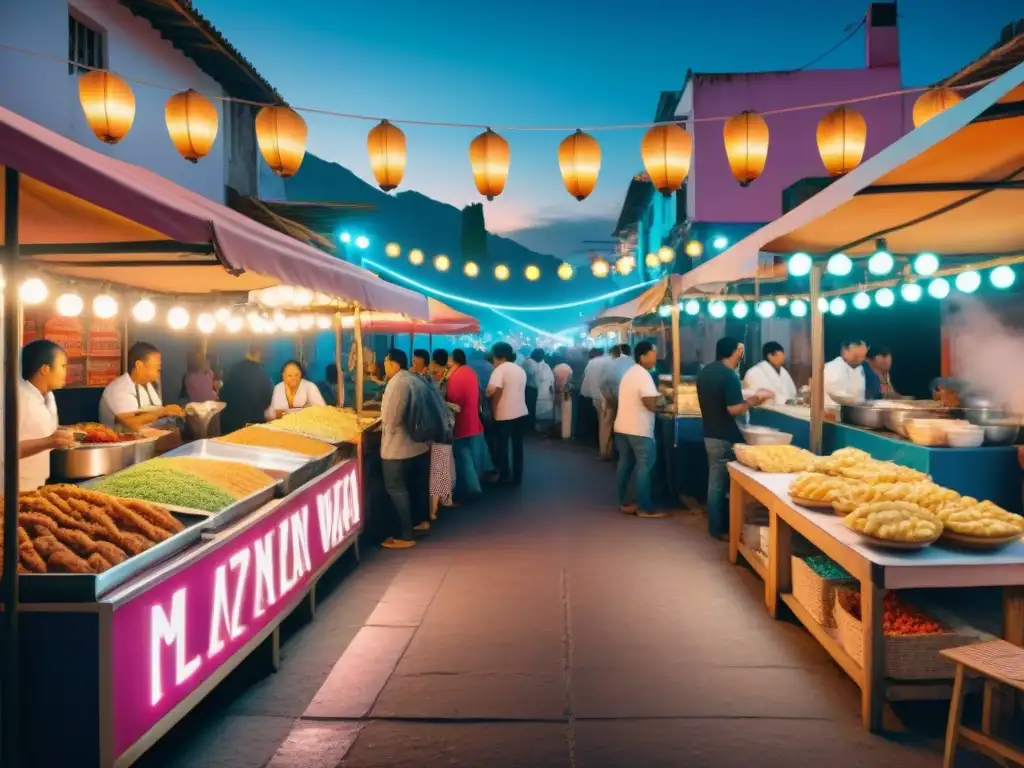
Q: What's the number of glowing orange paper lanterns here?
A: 10